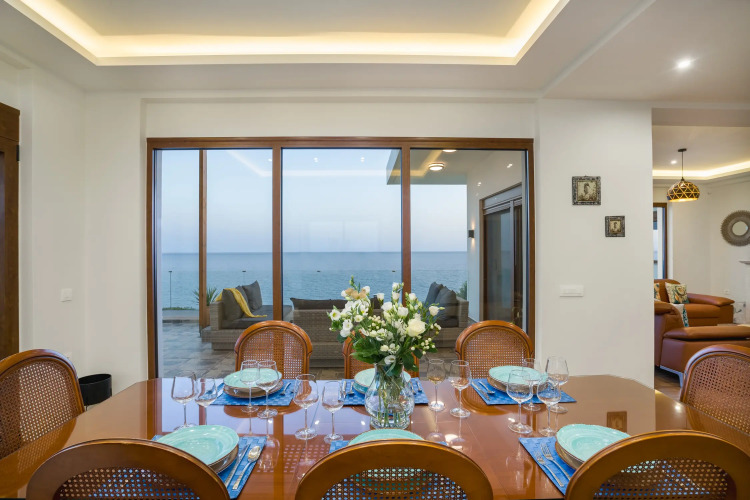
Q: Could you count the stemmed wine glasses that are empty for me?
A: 12